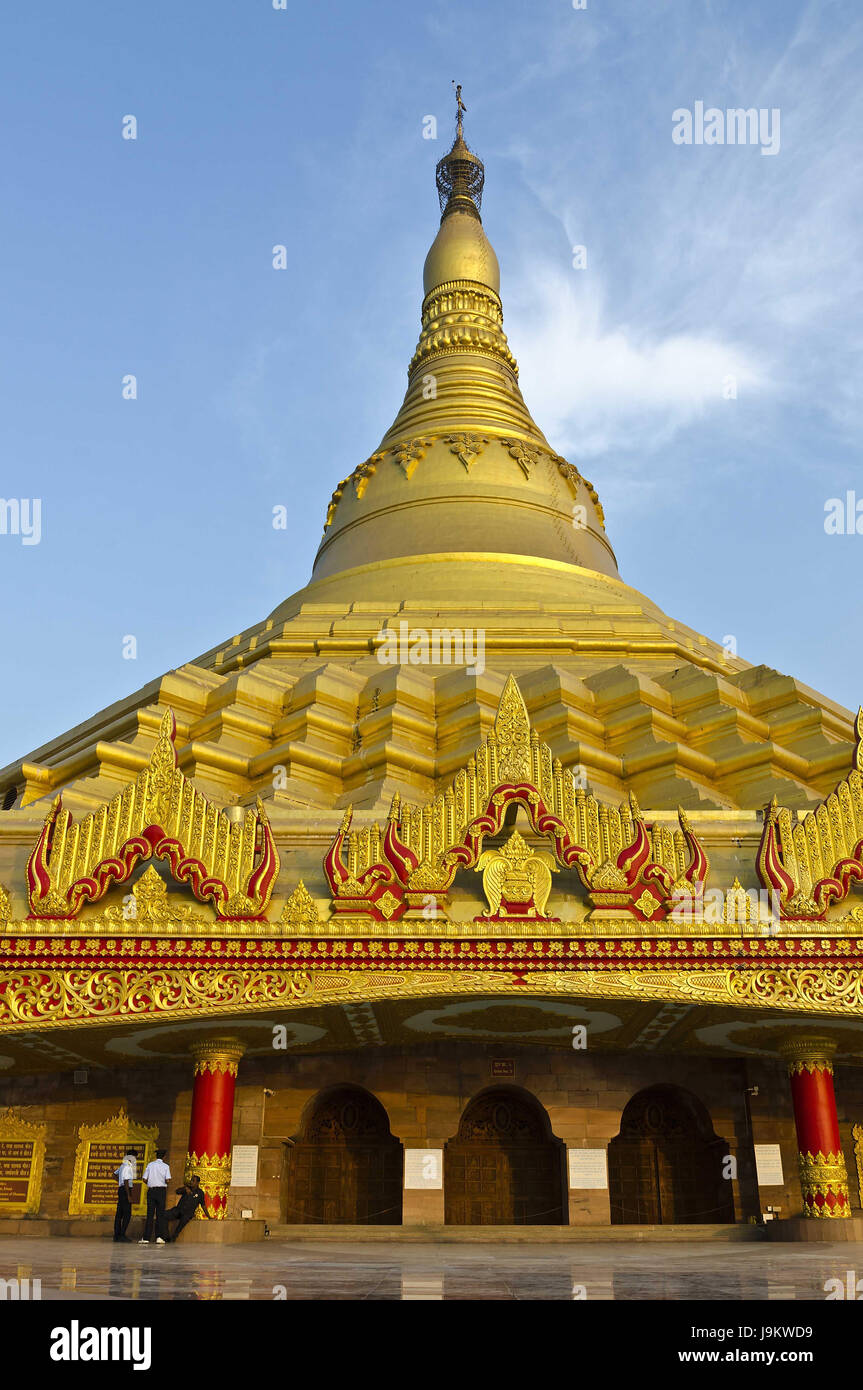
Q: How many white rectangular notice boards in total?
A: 4